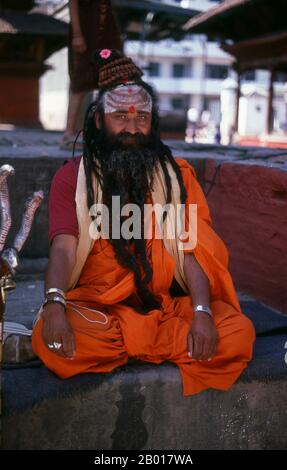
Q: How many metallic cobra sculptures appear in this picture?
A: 2